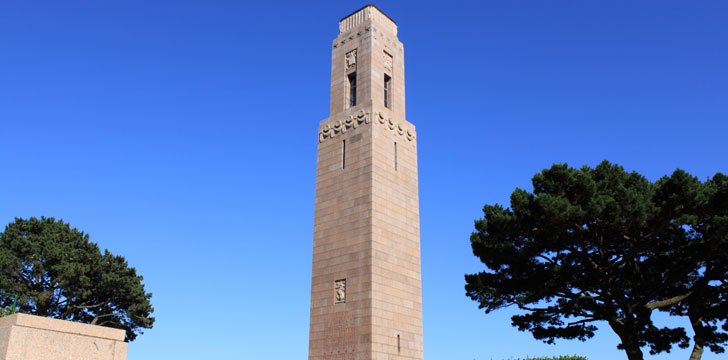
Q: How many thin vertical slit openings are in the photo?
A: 3